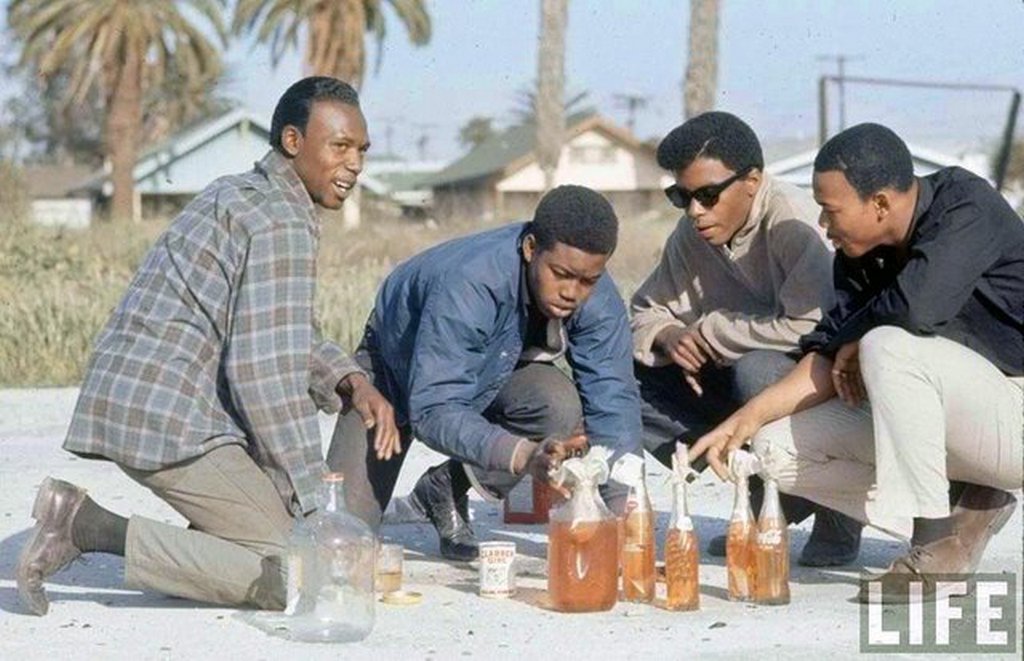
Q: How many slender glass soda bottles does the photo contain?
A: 4